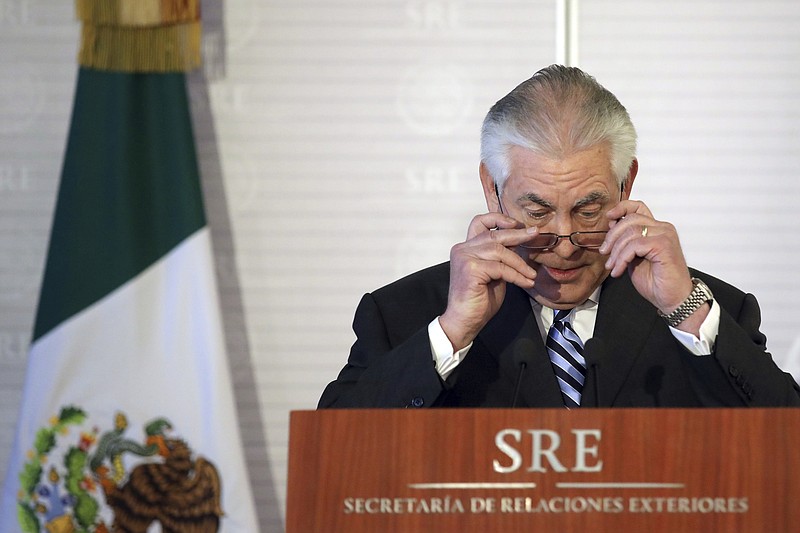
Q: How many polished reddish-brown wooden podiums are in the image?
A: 1